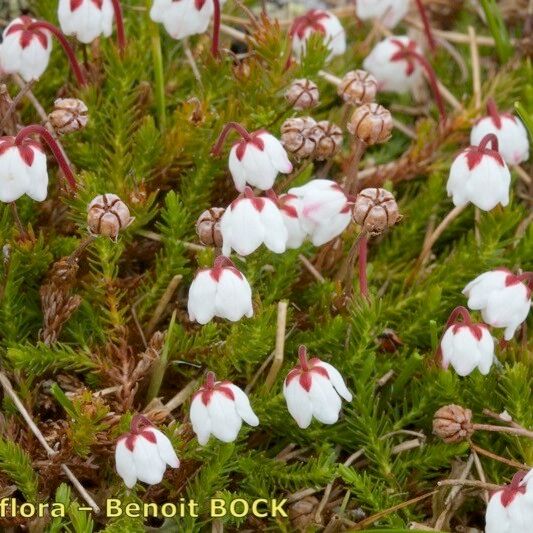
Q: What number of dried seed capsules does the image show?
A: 10